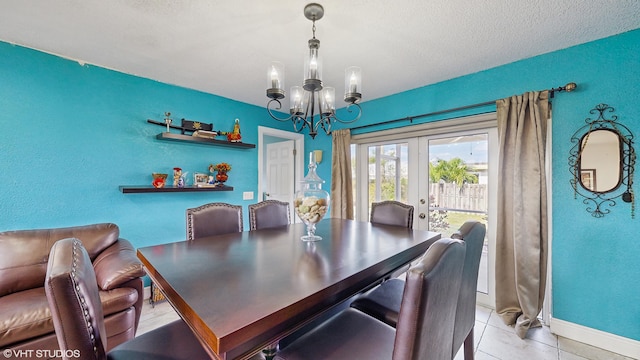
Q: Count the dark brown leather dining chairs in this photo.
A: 6